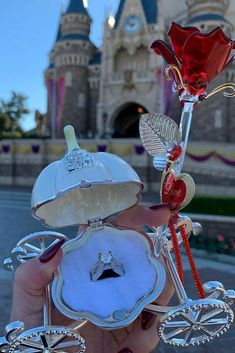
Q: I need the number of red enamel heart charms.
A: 1